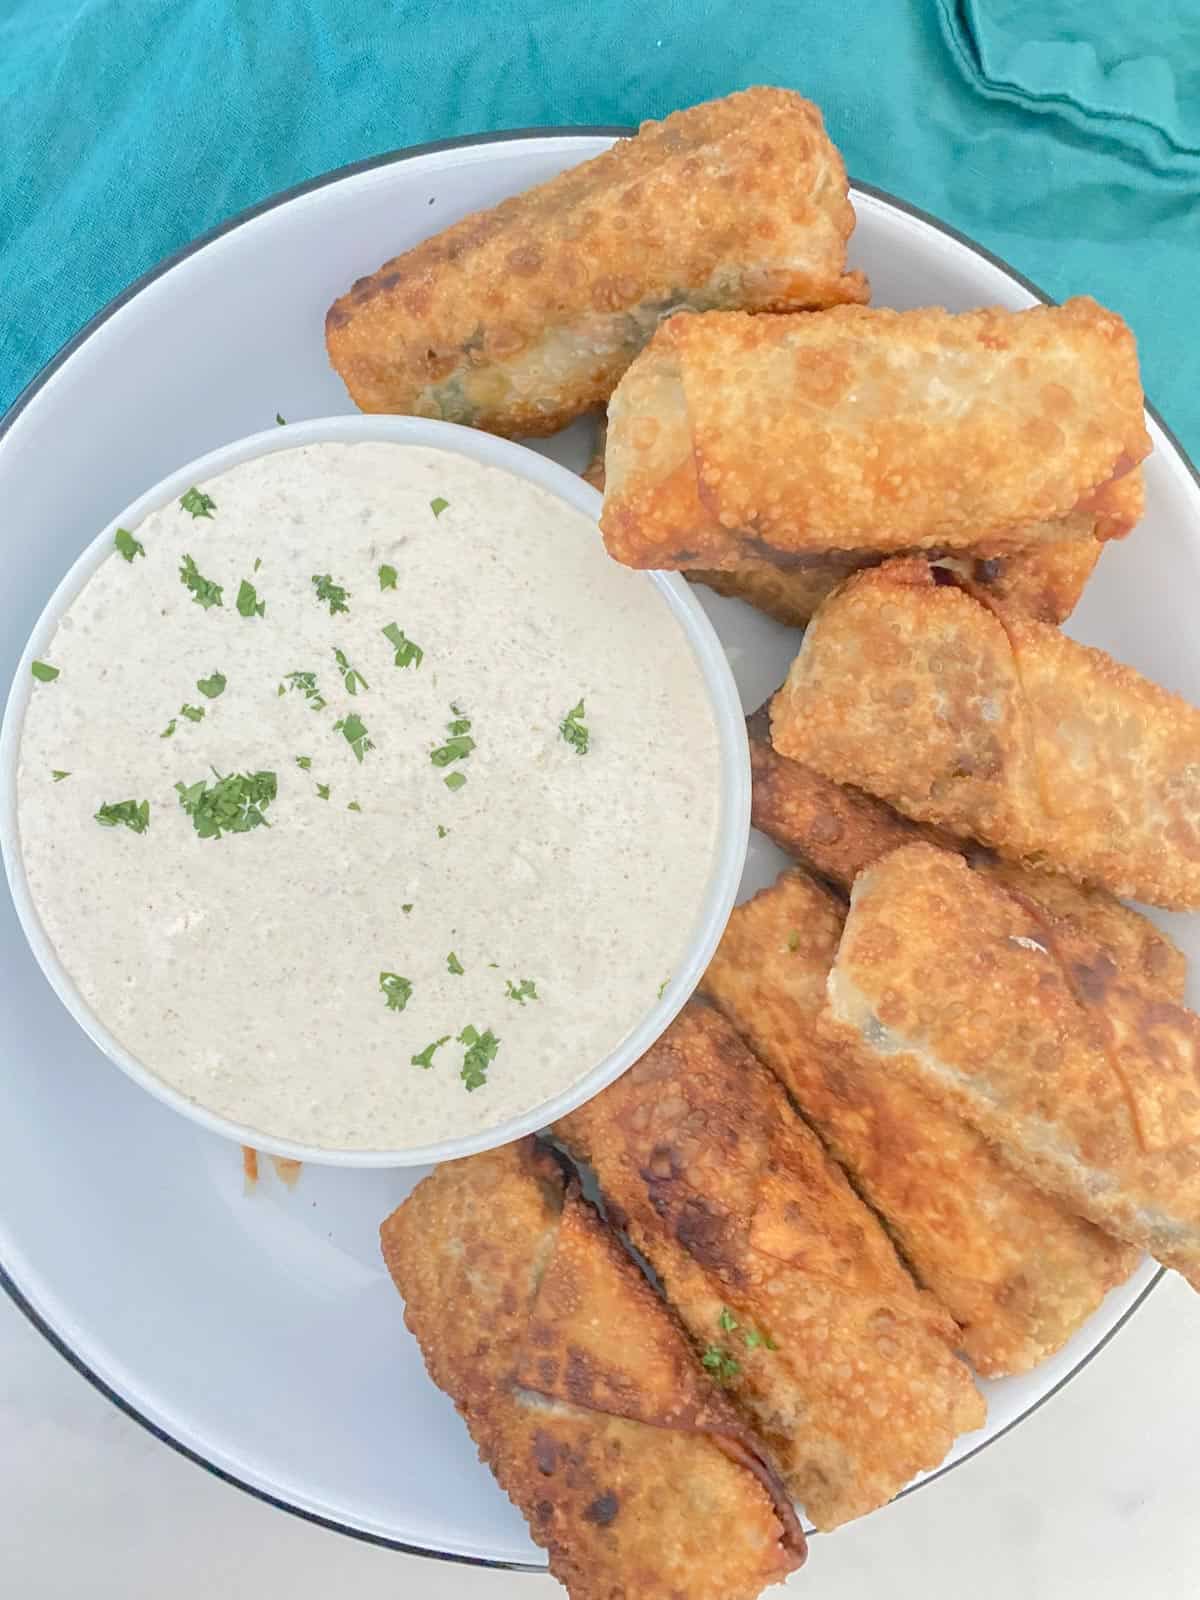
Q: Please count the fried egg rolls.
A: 9